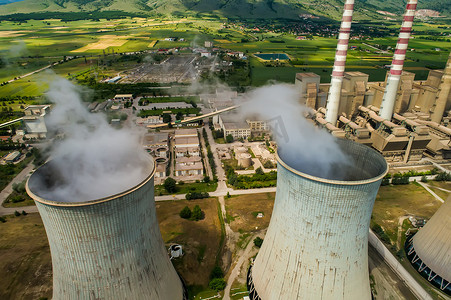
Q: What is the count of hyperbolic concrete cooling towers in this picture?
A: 3